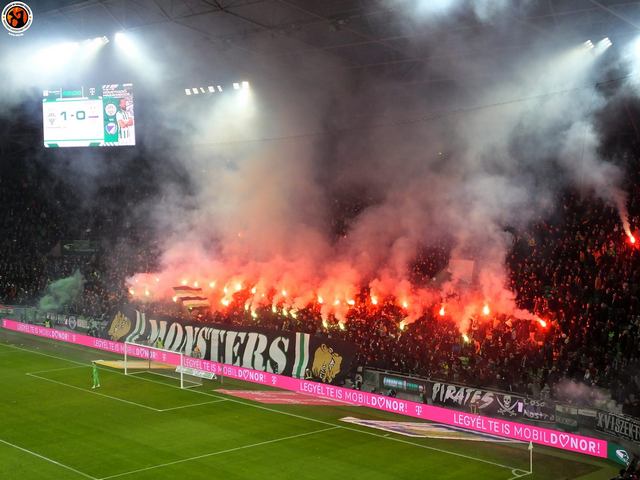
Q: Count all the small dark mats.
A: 0